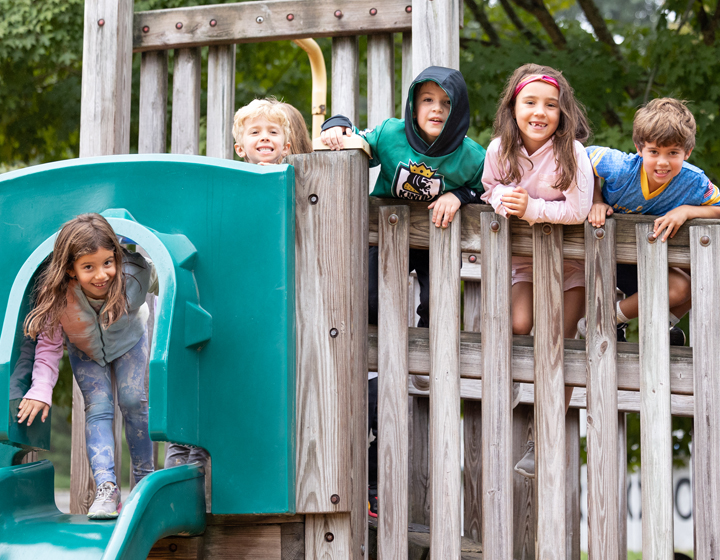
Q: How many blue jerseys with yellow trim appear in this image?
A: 1